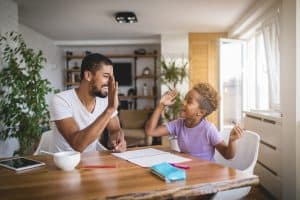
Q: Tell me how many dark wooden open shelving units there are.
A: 1